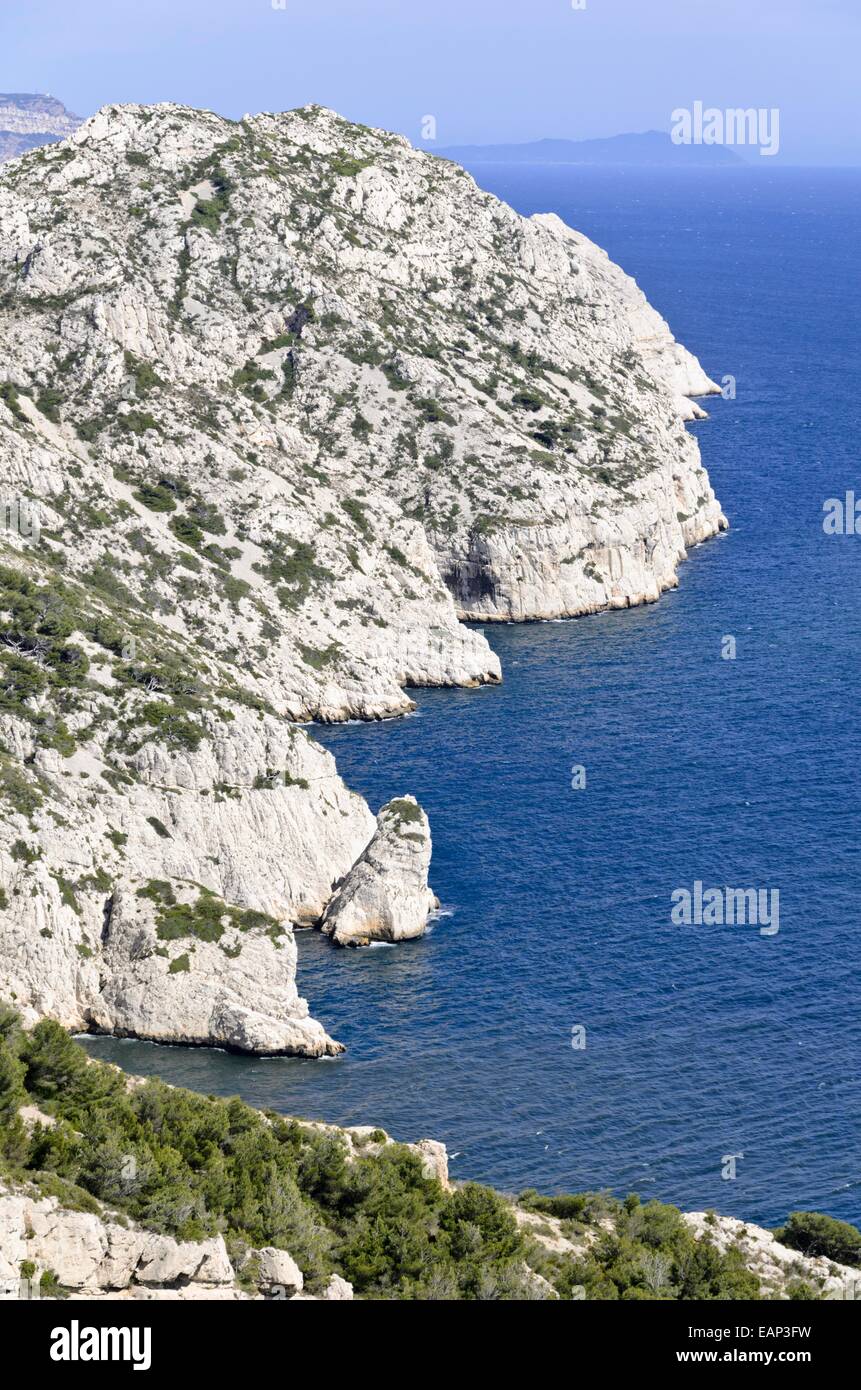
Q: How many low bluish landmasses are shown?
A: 1